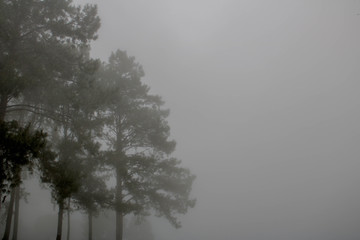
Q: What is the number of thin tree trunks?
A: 6